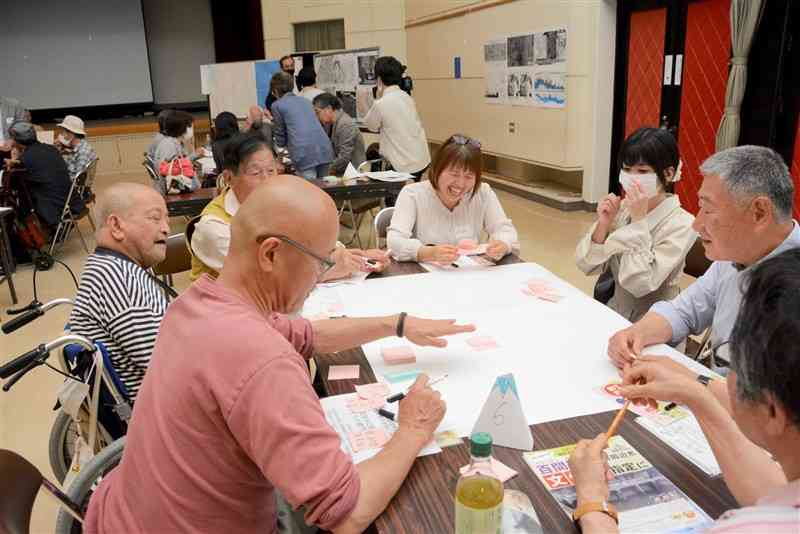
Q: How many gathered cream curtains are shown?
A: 1